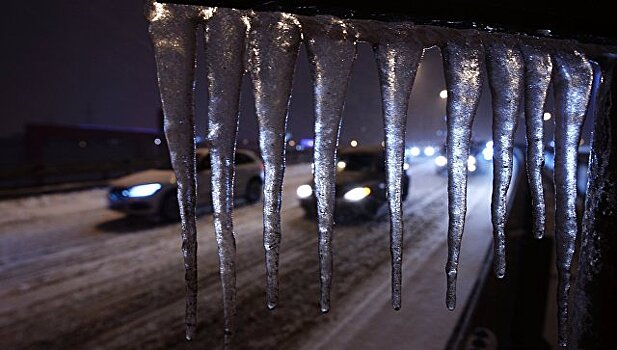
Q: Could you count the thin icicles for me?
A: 9